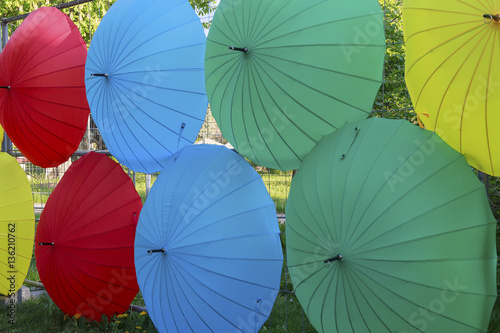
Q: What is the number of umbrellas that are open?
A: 8